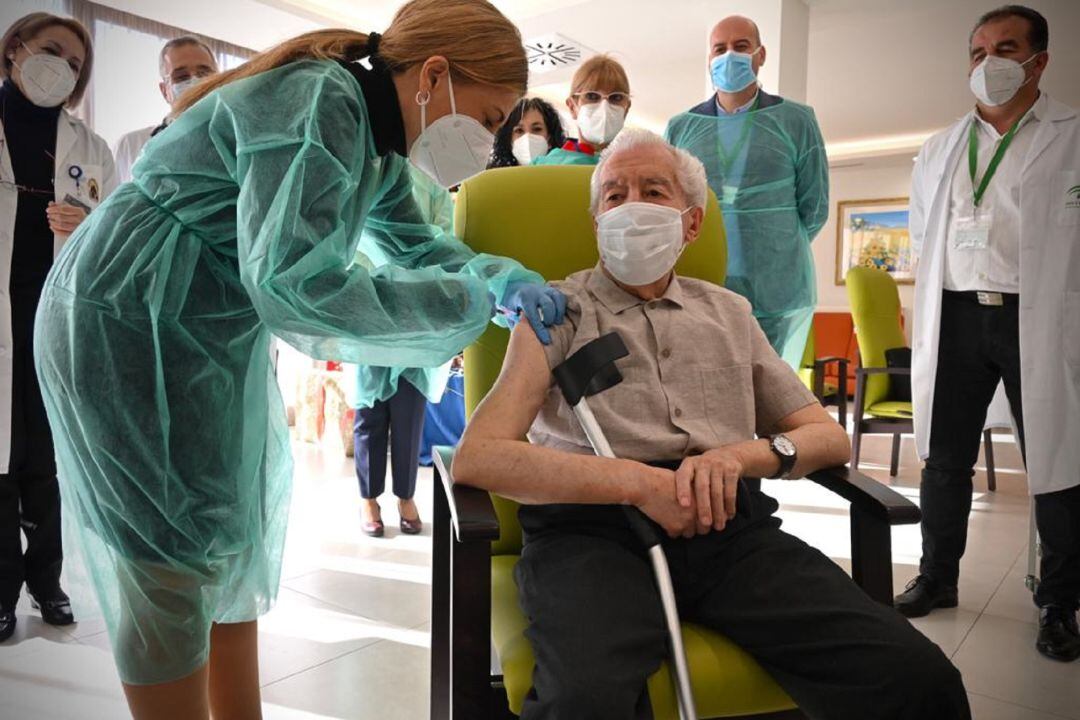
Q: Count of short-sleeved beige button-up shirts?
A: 1